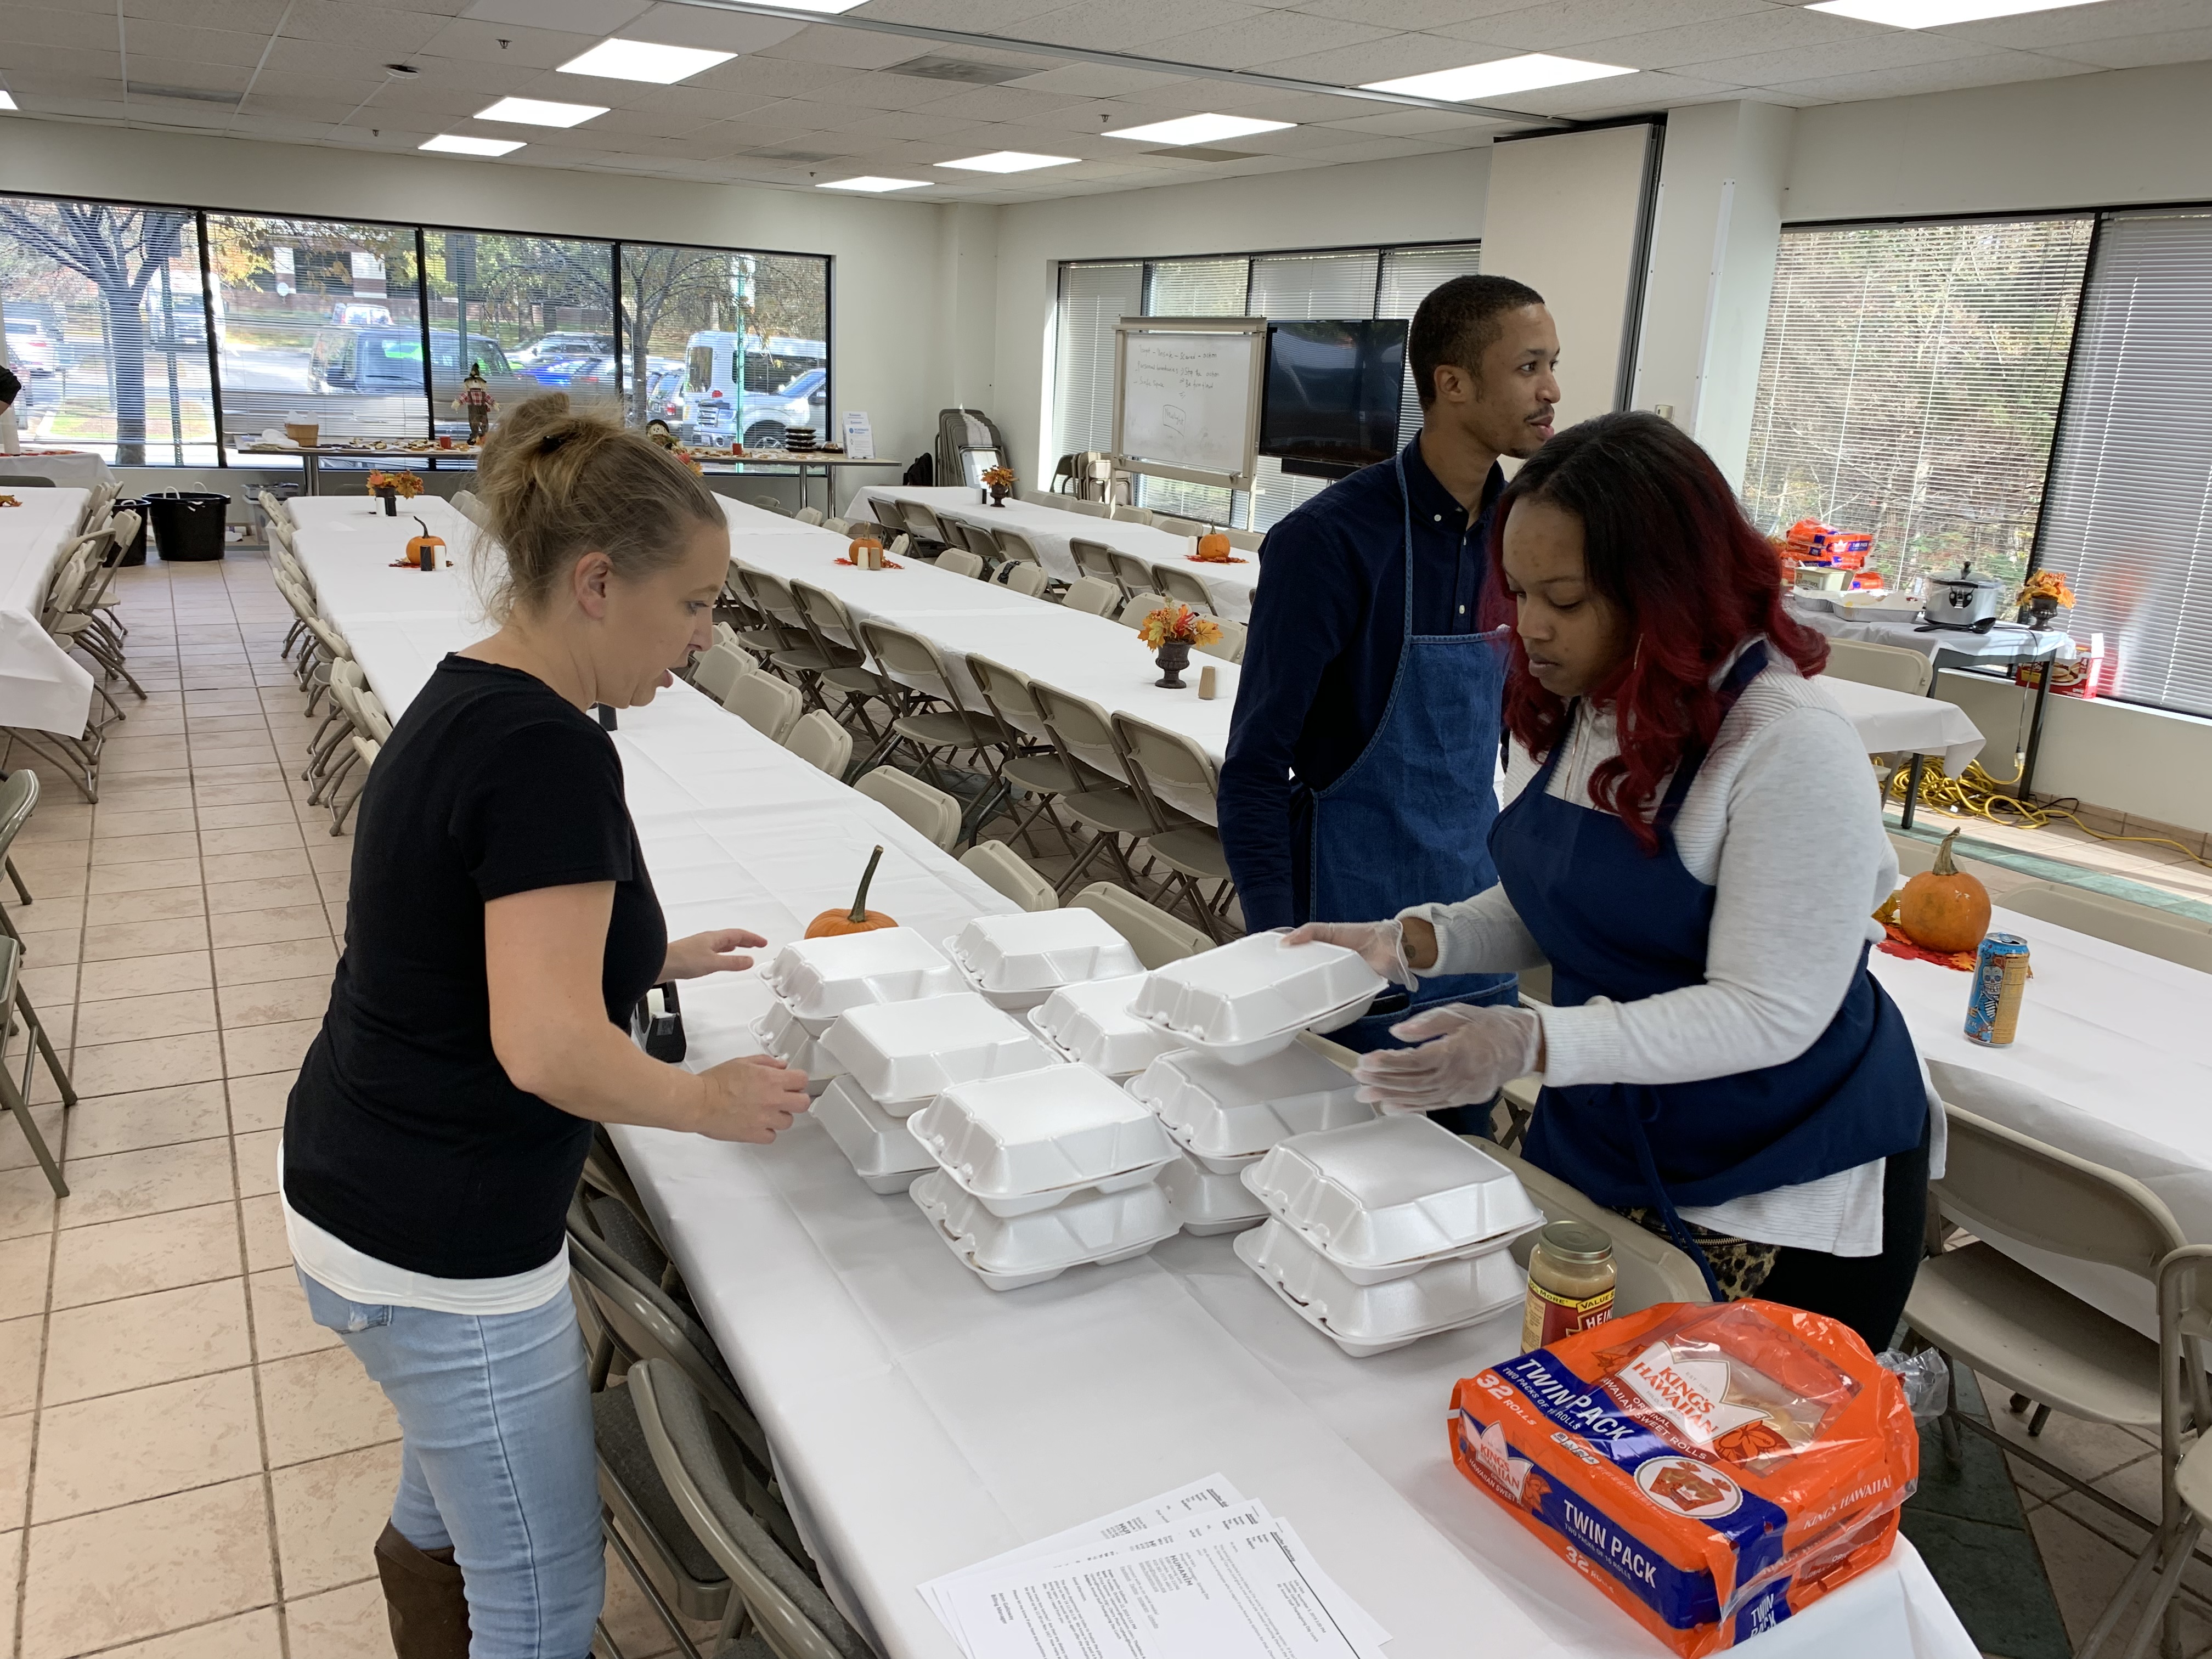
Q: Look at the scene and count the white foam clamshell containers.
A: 13